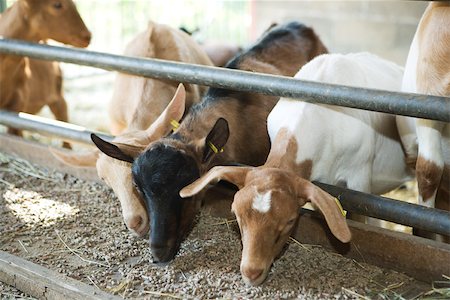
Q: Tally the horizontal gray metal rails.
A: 2